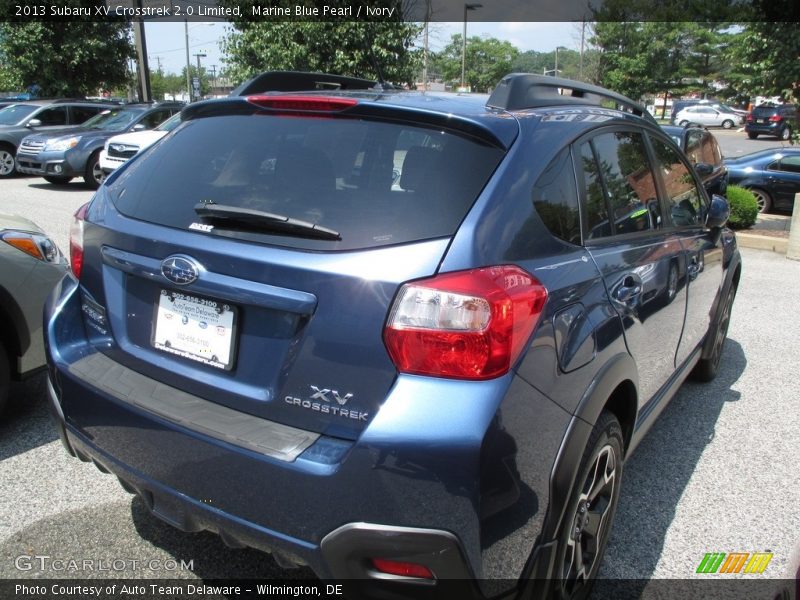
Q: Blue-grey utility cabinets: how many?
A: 0